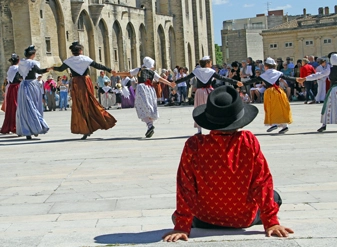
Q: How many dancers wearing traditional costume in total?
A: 7